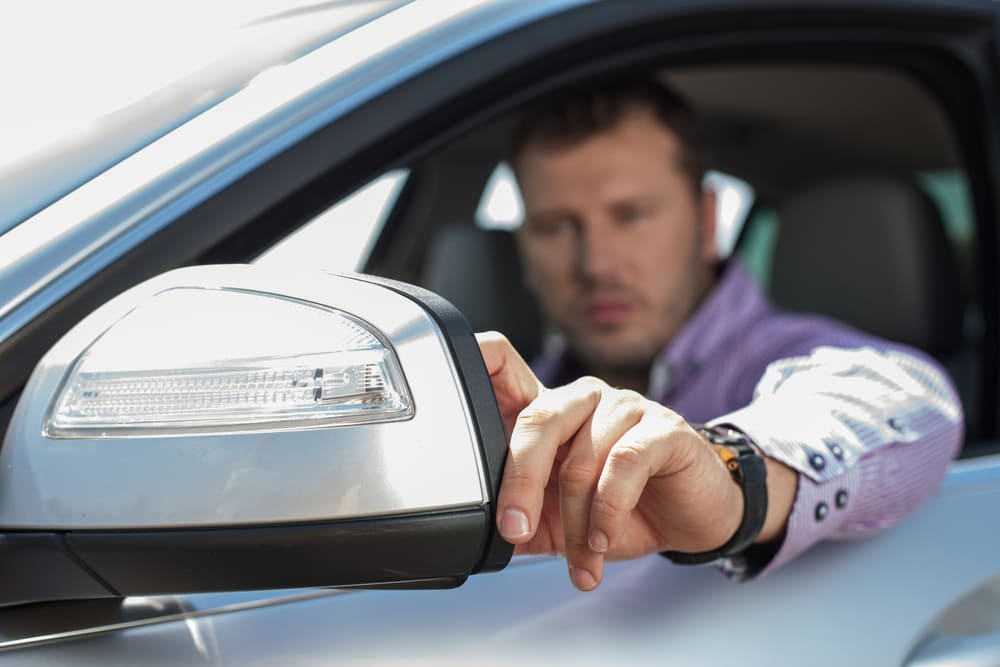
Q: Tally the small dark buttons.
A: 5